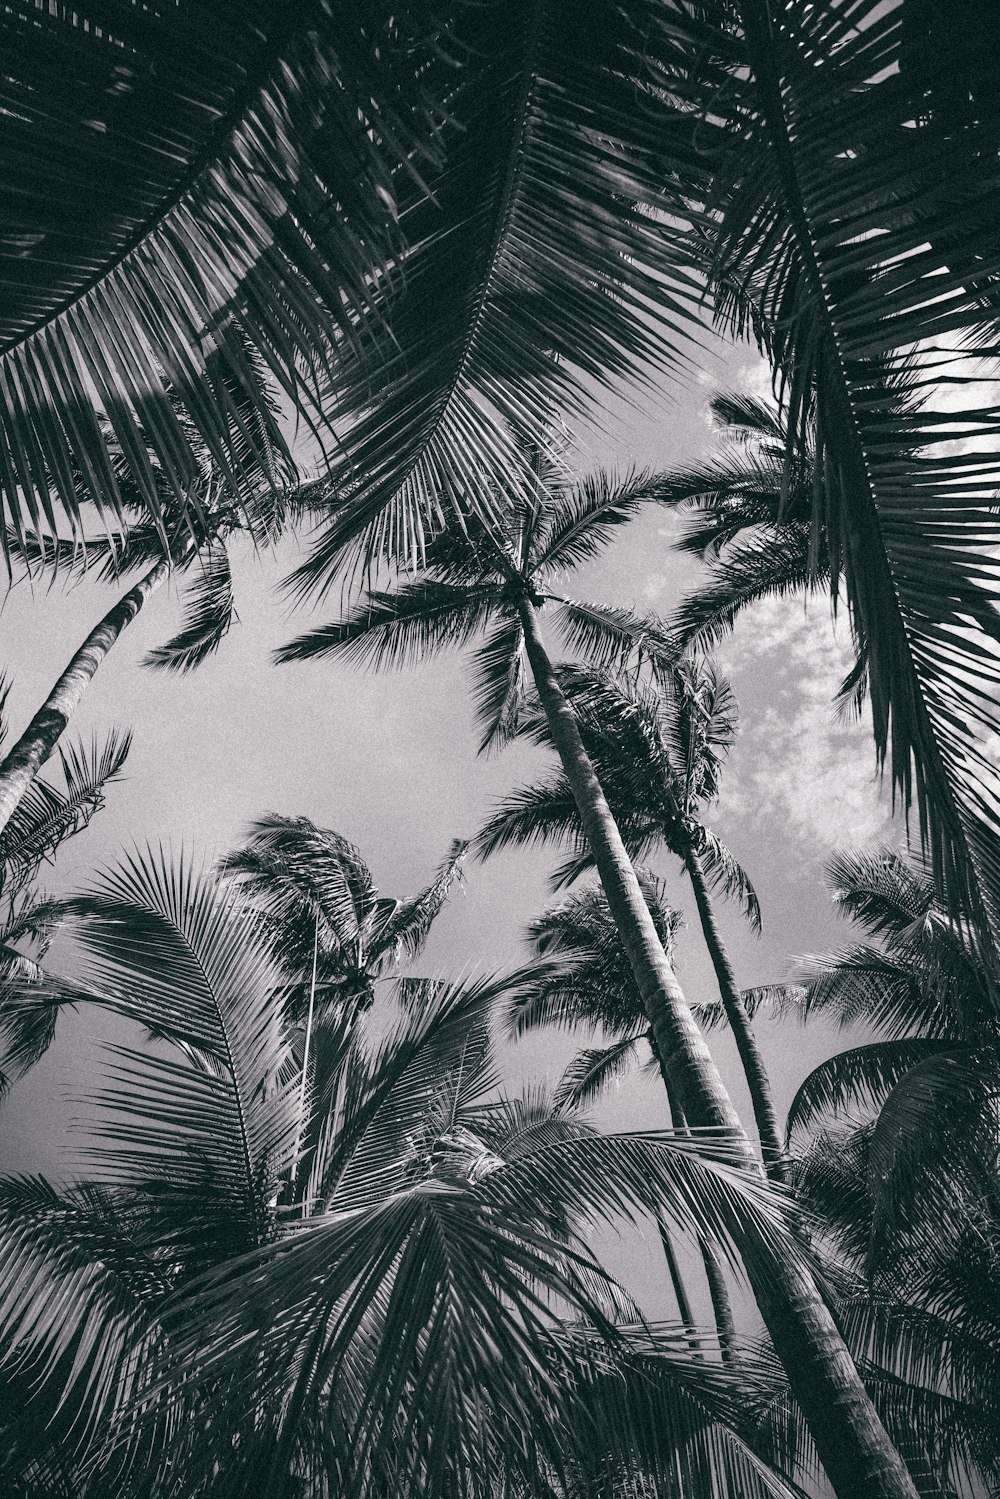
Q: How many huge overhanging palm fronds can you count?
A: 3